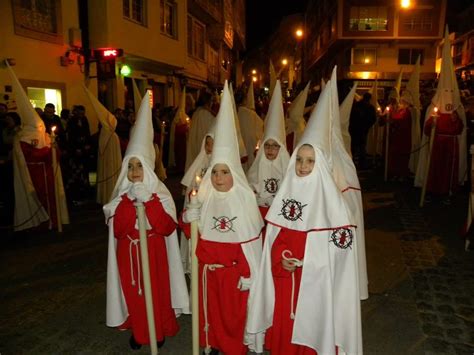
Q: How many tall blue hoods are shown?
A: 0